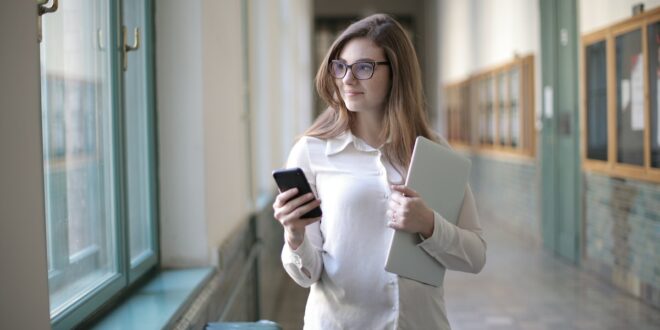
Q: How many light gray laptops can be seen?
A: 1